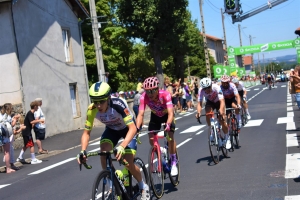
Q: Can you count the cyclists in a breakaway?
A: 5